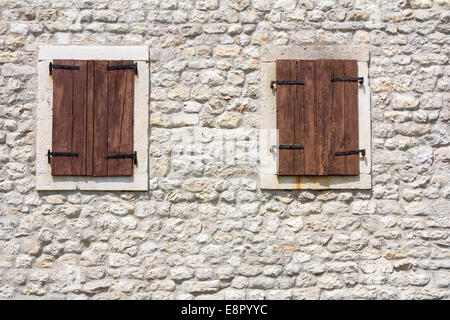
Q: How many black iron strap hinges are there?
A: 8